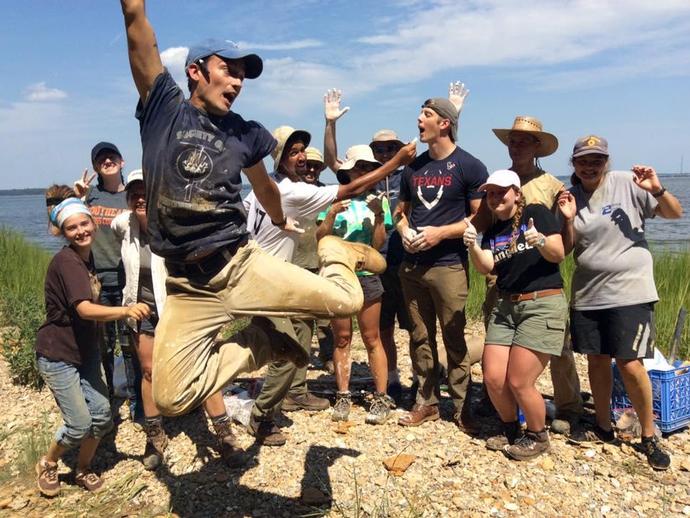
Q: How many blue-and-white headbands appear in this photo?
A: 1